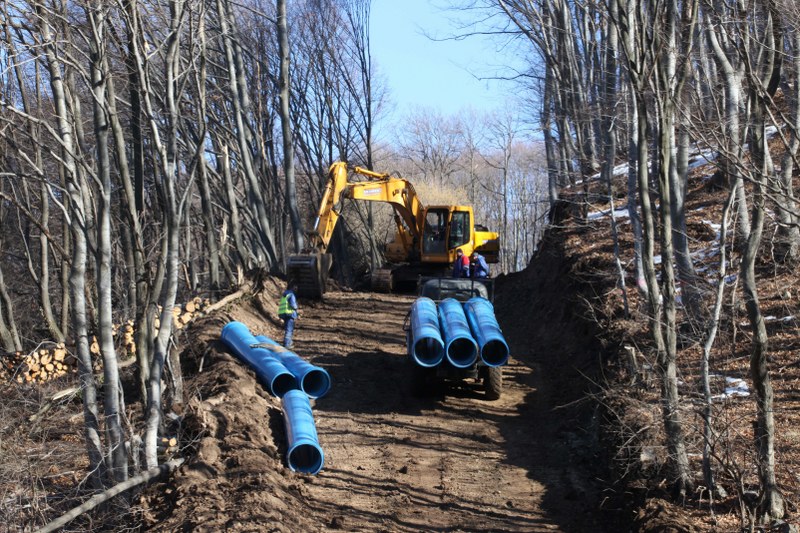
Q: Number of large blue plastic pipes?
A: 6